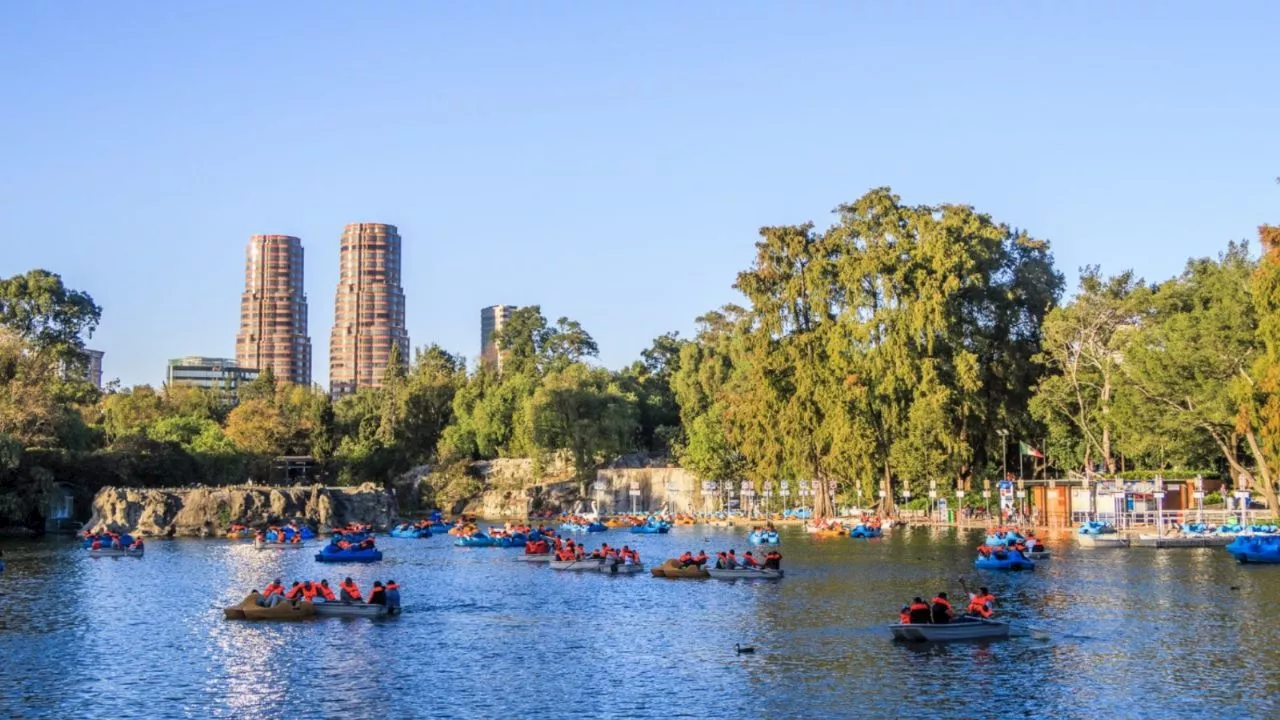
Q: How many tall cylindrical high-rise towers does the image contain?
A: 2